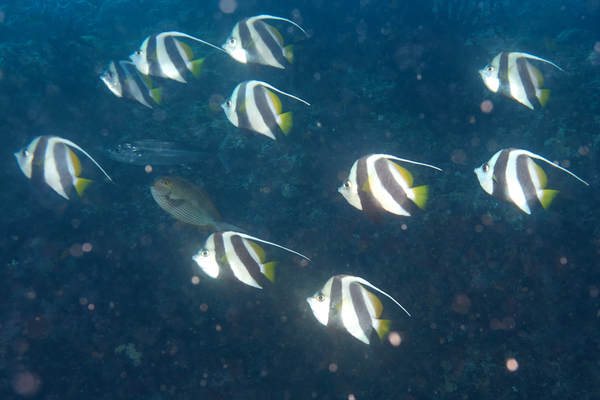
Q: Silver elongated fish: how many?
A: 1